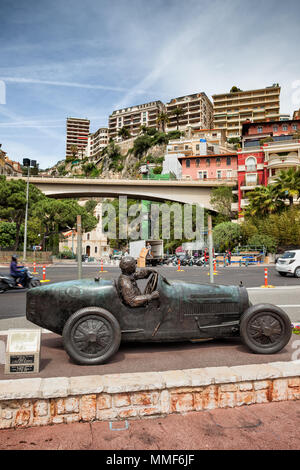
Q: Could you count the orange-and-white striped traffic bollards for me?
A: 6